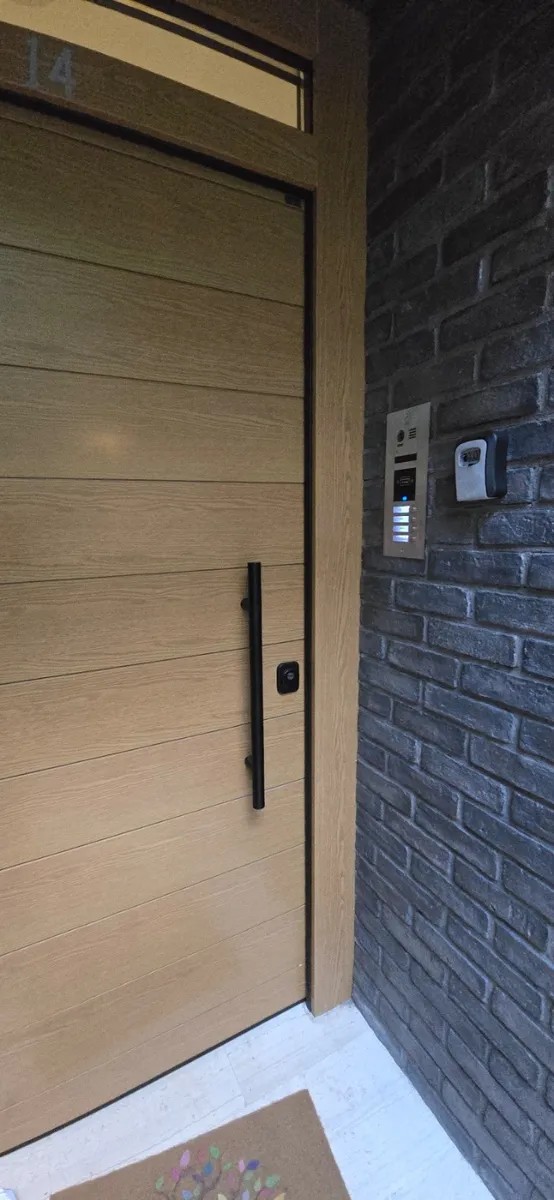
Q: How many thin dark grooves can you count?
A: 11